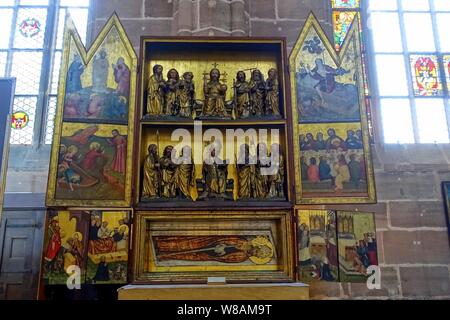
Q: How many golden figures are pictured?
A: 14